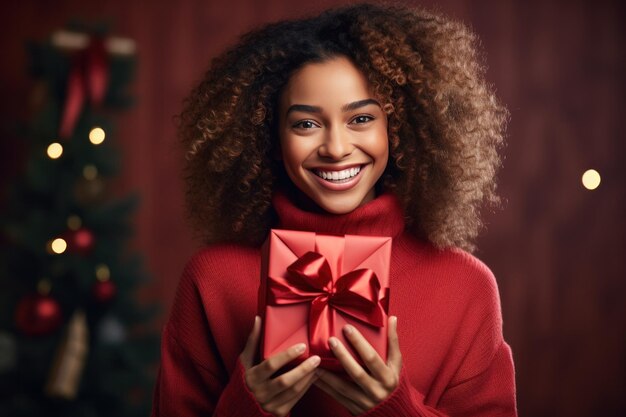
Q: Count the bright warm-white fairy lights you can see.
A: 4